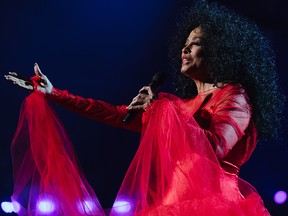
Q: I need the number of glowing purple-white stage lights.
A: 5